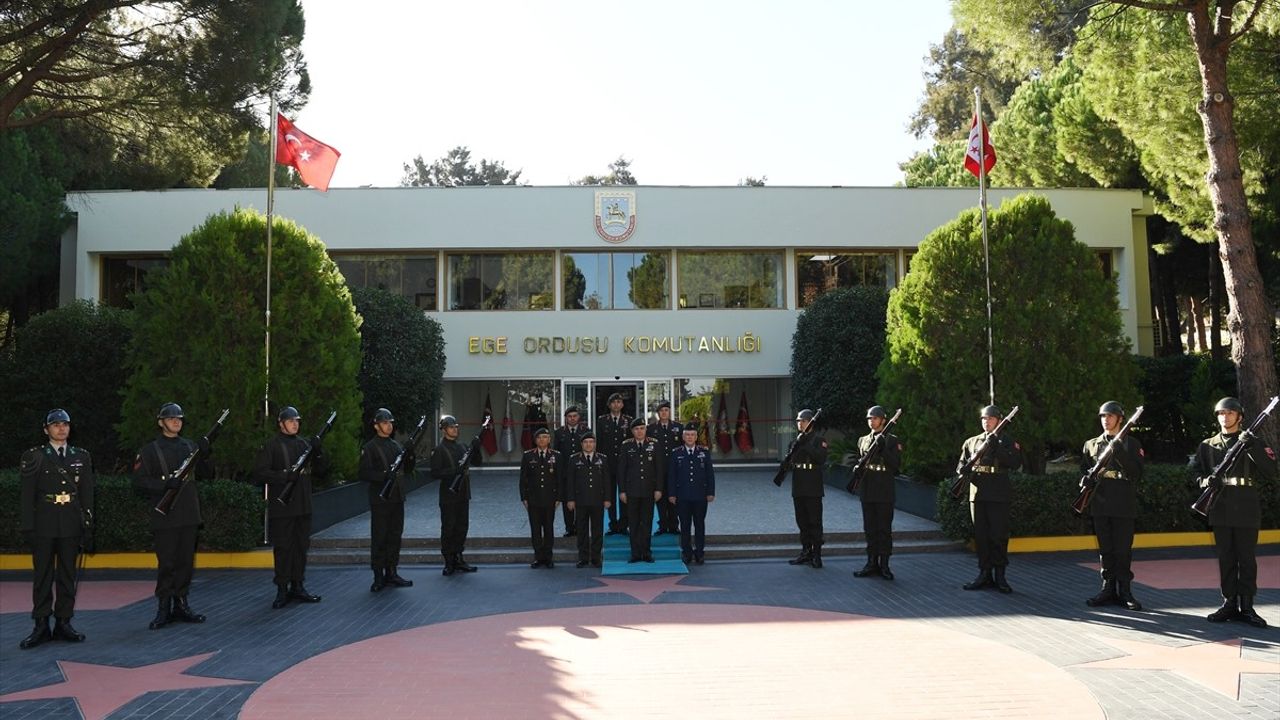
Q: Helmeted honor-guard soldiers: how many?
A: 10